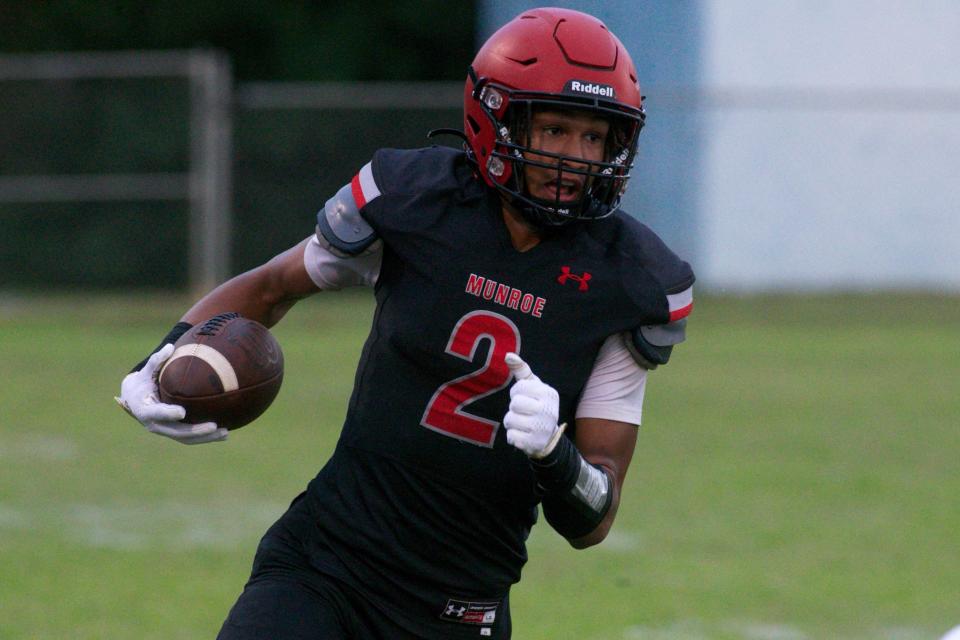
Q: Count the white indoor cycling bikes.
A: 0